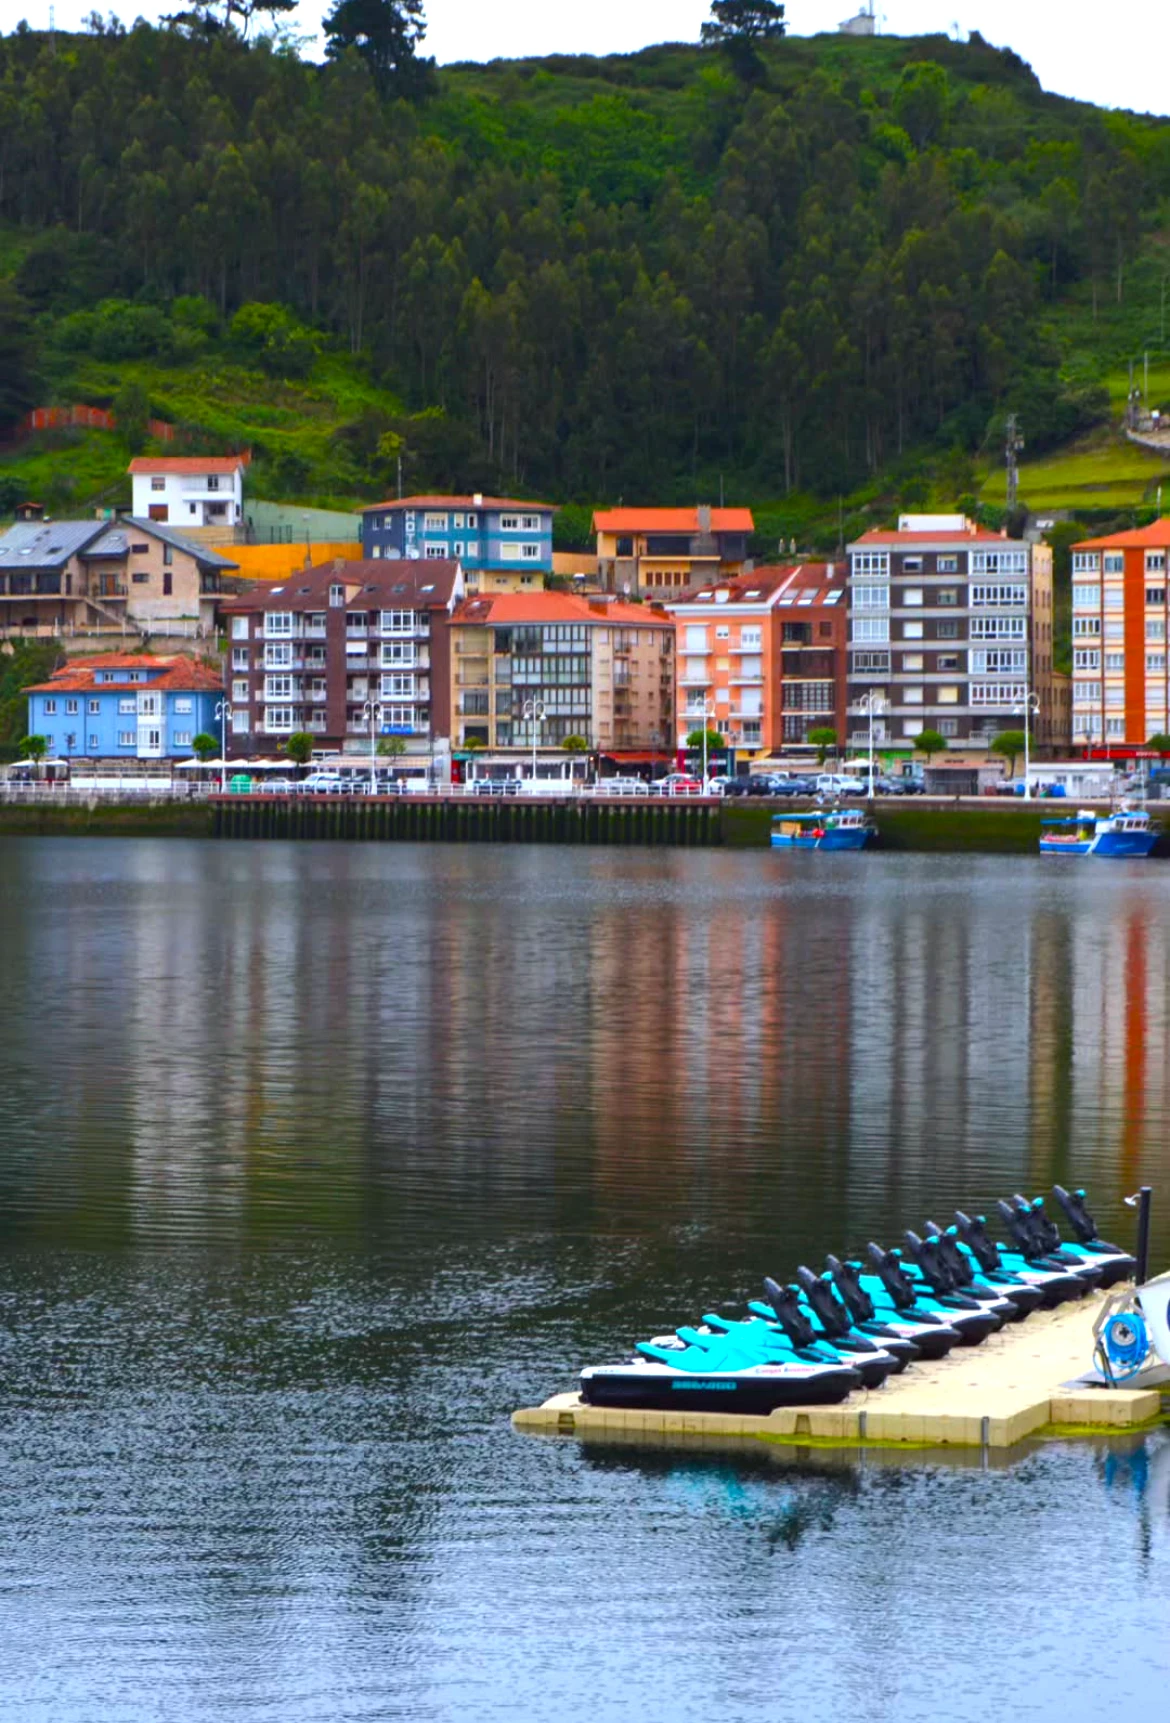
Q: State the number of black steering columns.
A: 10